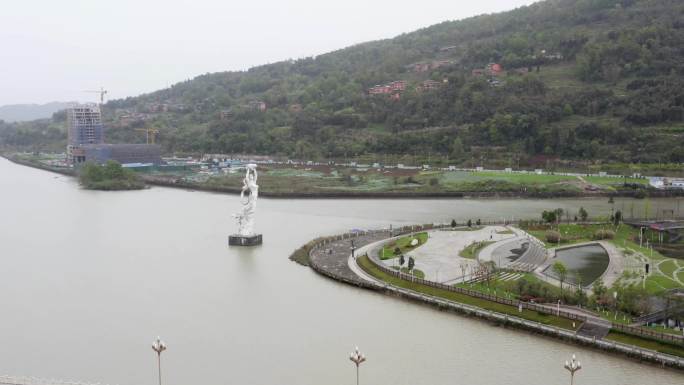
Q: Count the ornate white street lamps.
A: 3